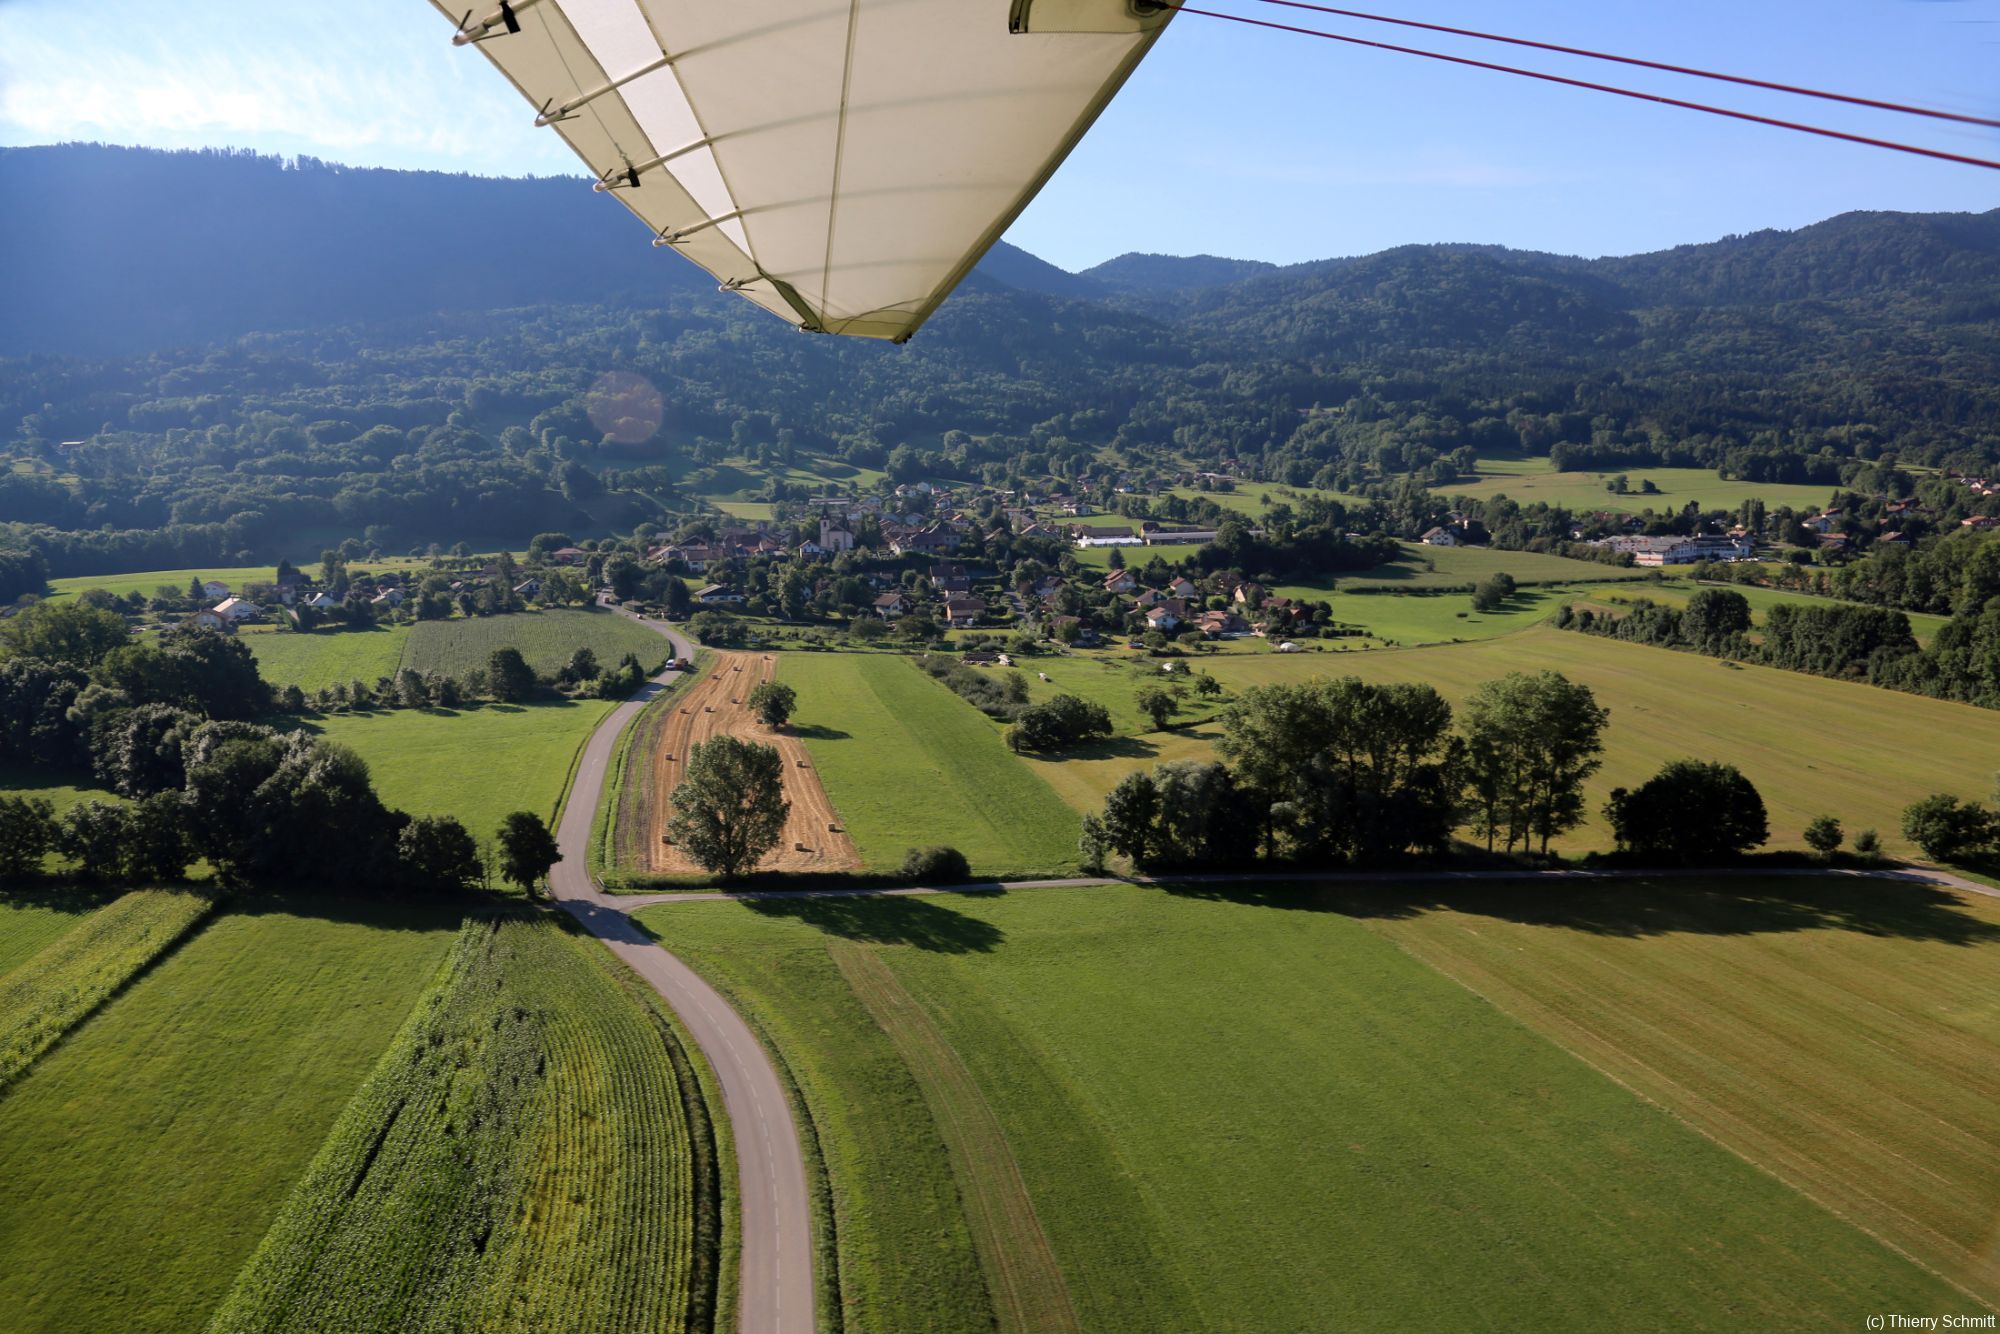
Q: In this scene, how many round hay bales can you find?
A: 13